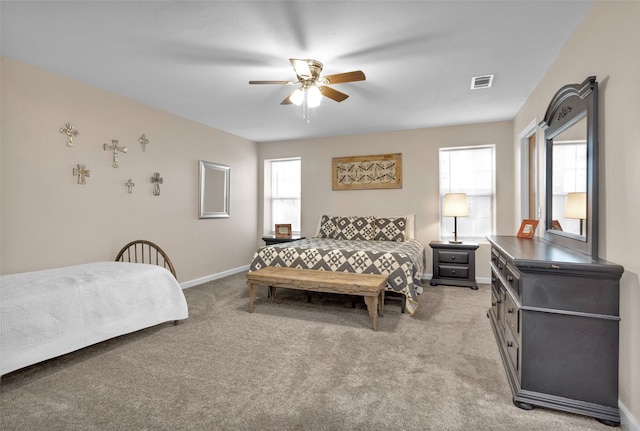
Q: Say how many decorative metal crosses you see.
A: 6